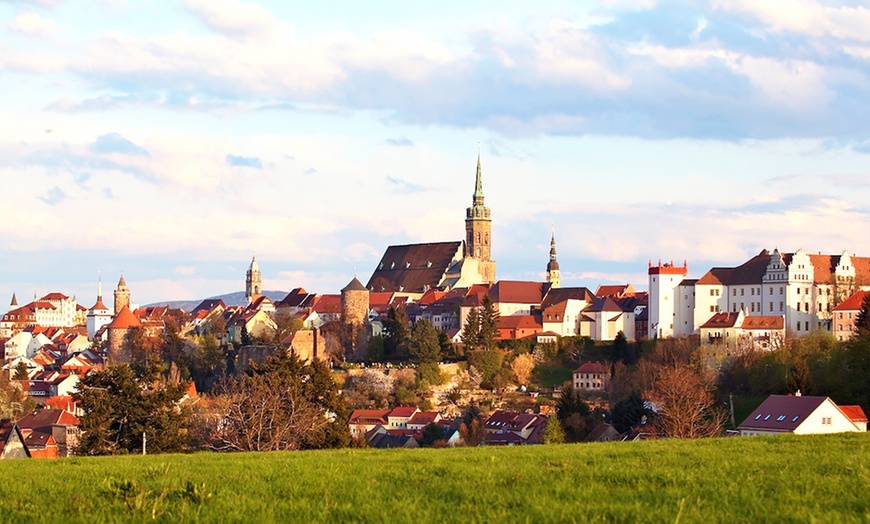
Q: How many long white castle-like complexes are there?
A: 1